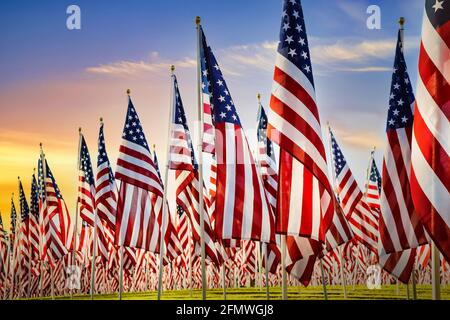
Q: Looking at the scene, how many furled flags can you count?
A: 0